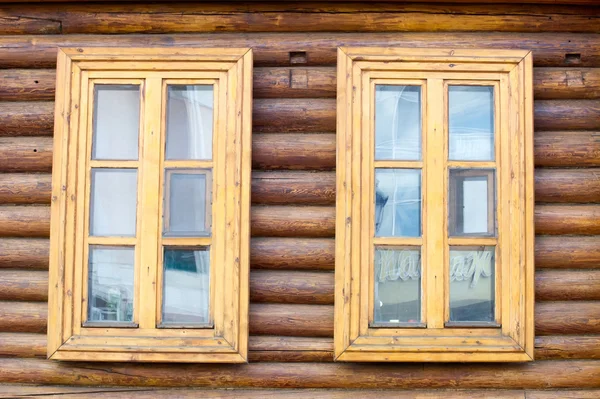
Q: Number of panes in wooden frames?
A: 12